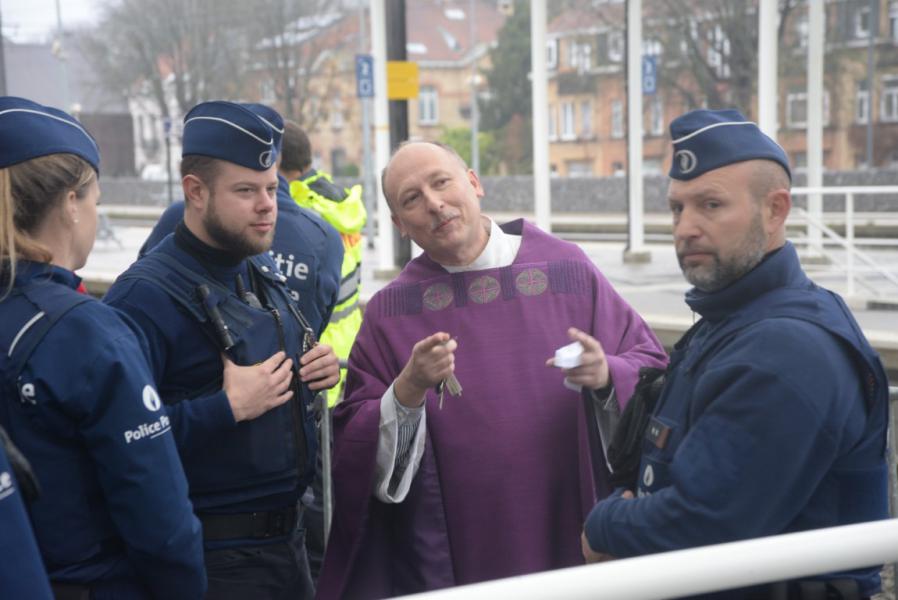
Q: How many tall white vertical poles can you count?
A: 5